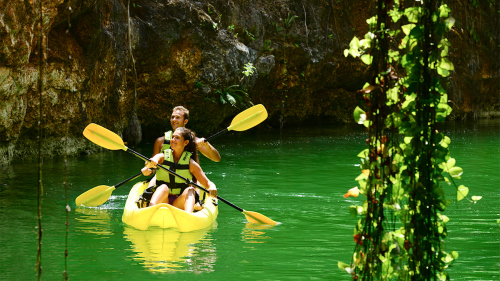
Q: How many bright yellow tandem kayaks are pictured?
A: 1